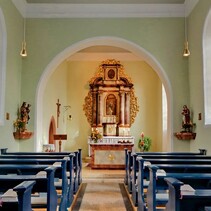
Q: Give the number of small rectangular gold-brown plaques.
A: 2